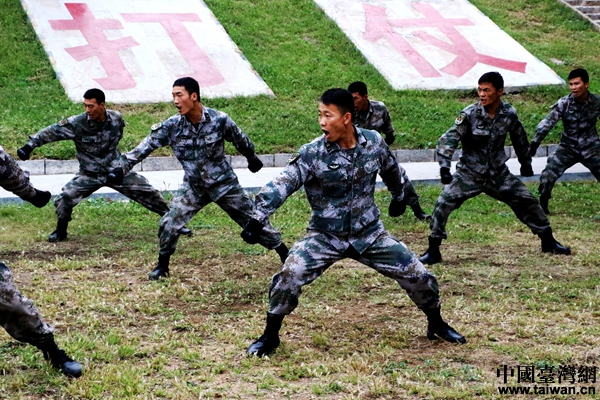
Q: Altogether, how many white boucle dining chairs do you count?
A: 0